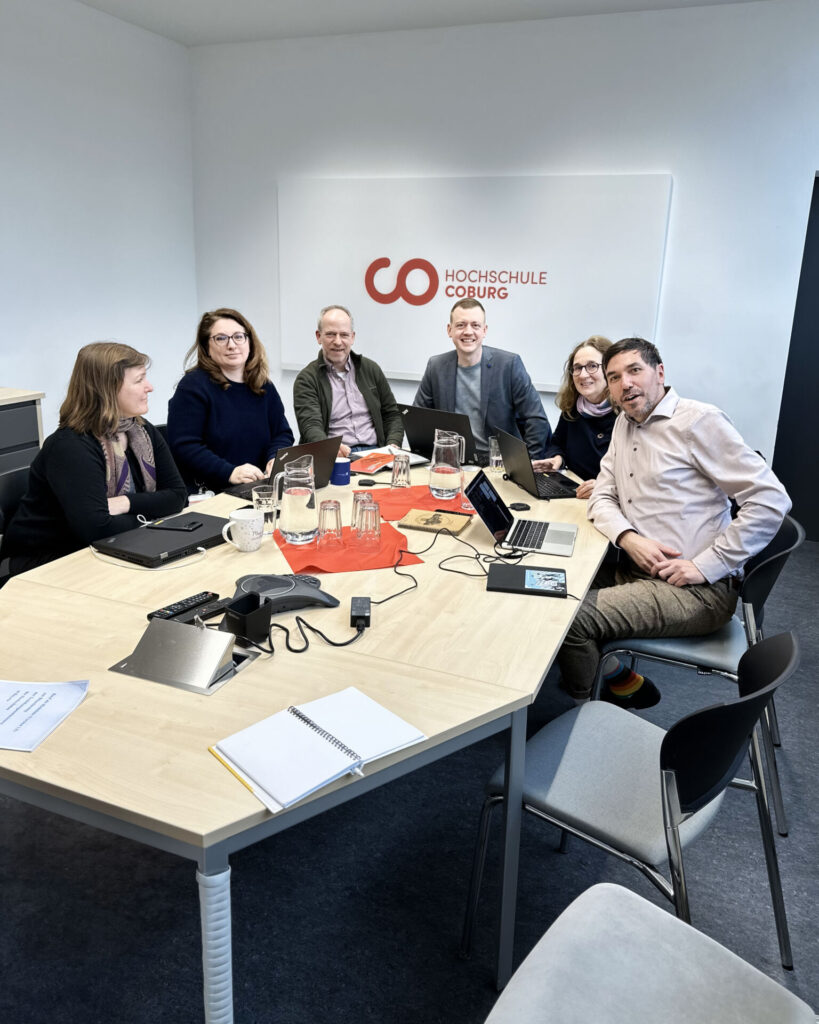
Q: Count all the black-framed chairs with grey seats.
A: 3